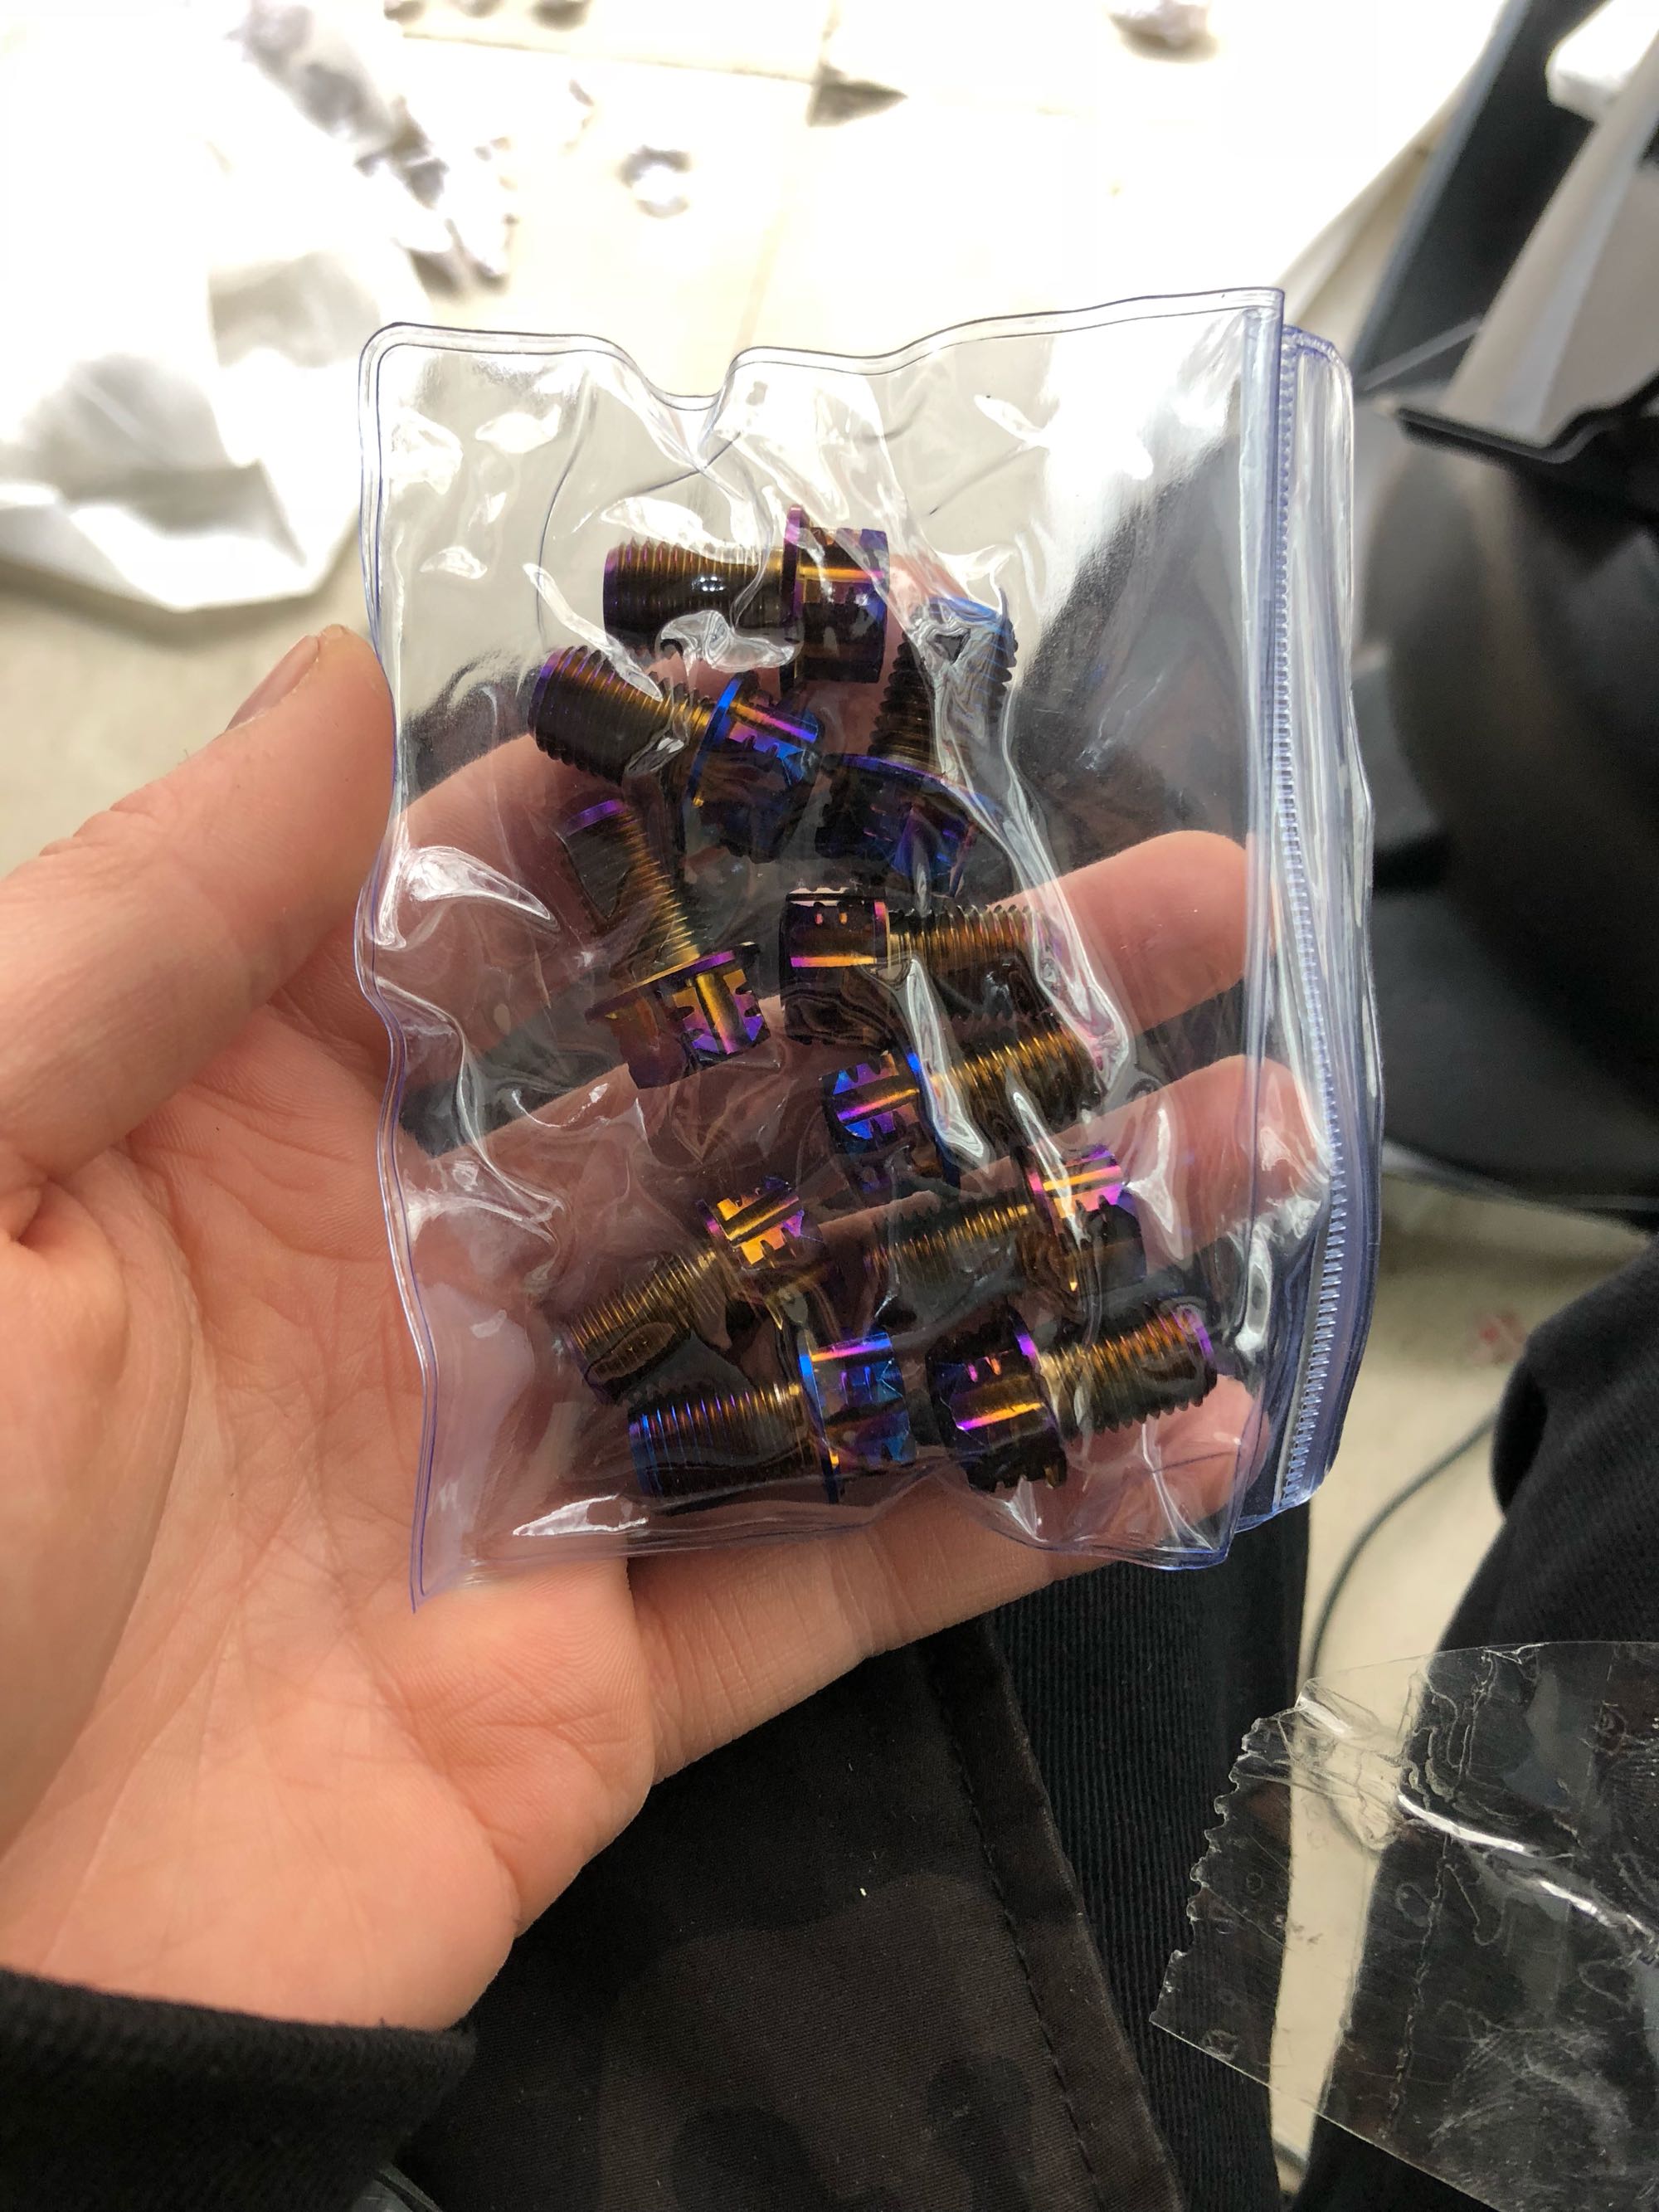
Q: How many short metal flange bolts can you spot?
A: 10